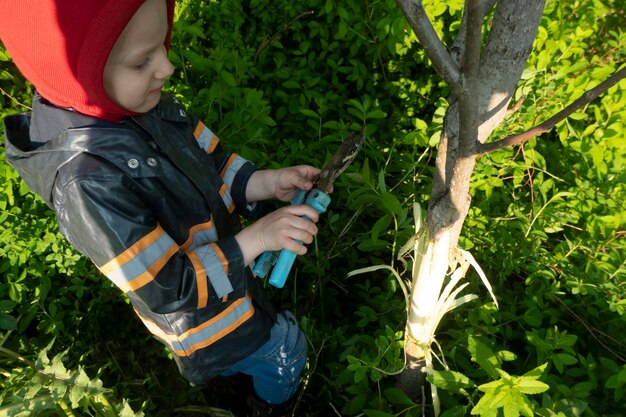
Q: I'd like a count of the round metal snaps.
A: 4